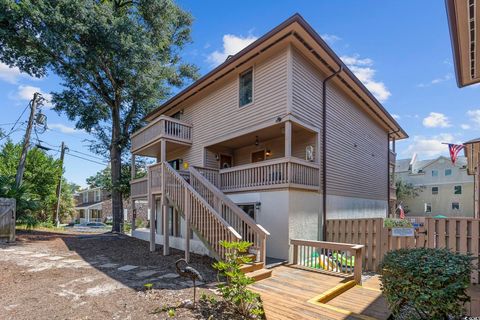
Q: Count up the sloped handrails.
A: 2